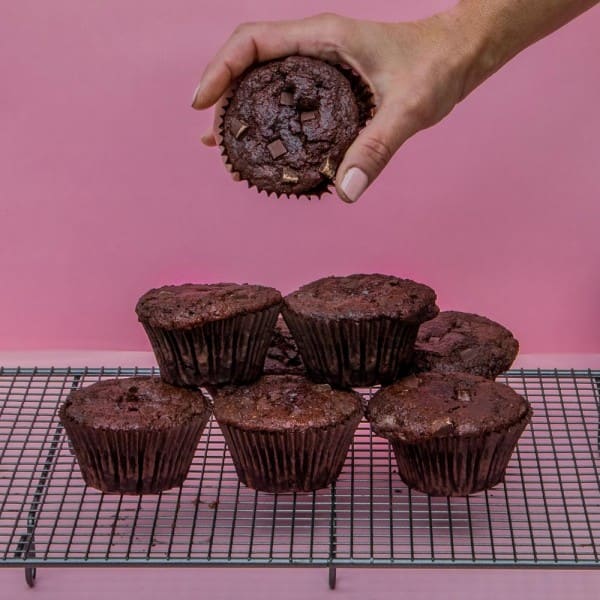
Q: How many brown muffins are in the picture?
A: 8